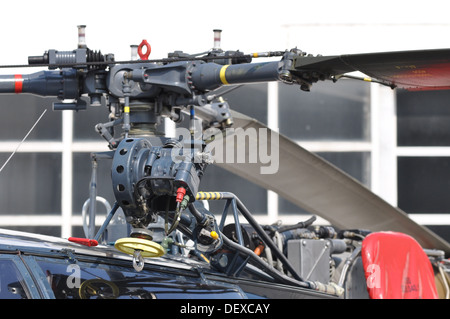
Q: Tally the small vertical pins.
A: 3